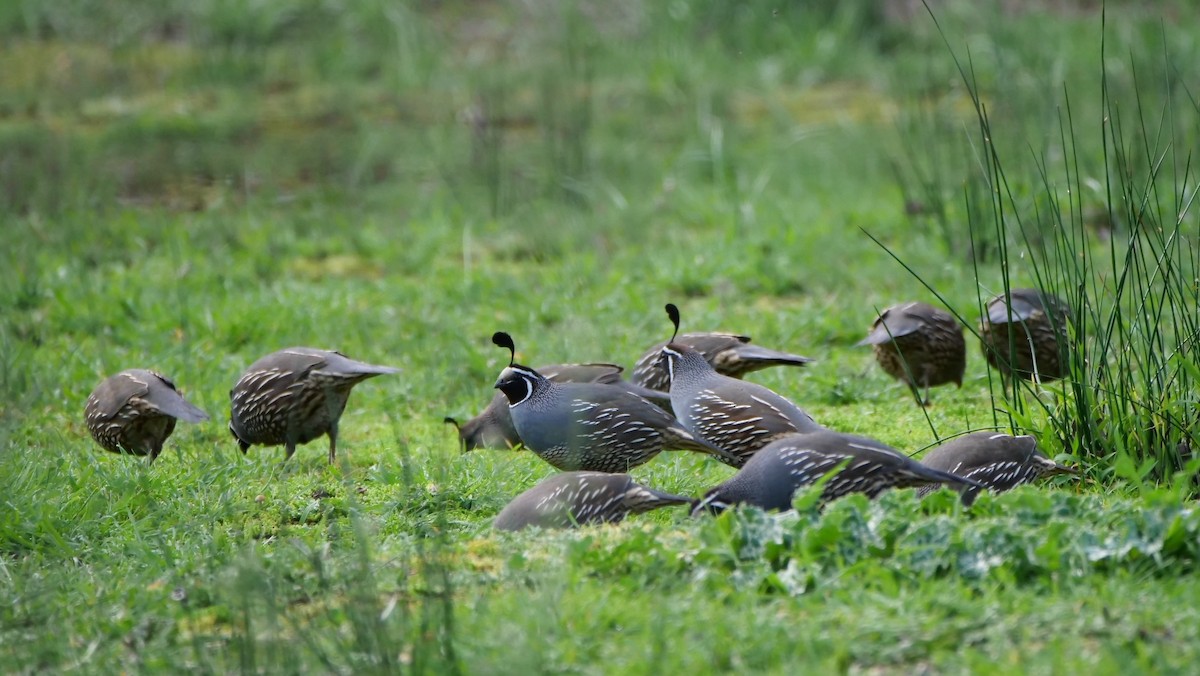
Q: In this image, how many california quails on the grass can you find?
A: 11